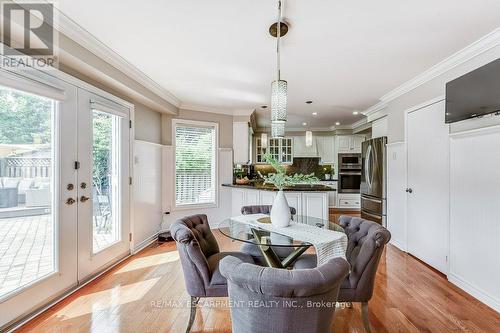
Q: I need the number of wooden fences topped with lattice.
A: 1